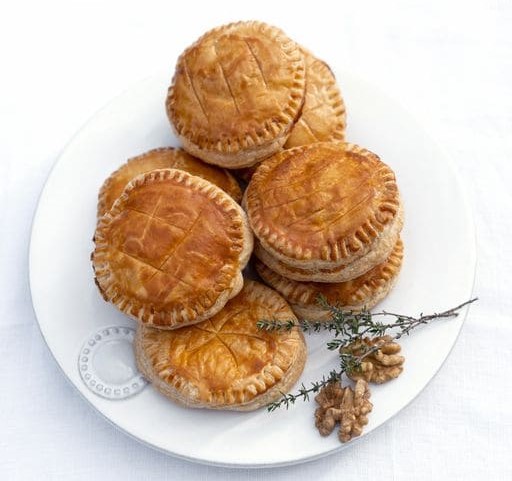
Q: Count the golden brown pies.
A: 7